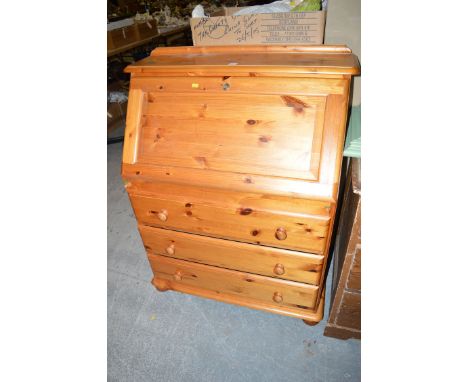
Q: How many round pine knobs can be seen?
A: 6